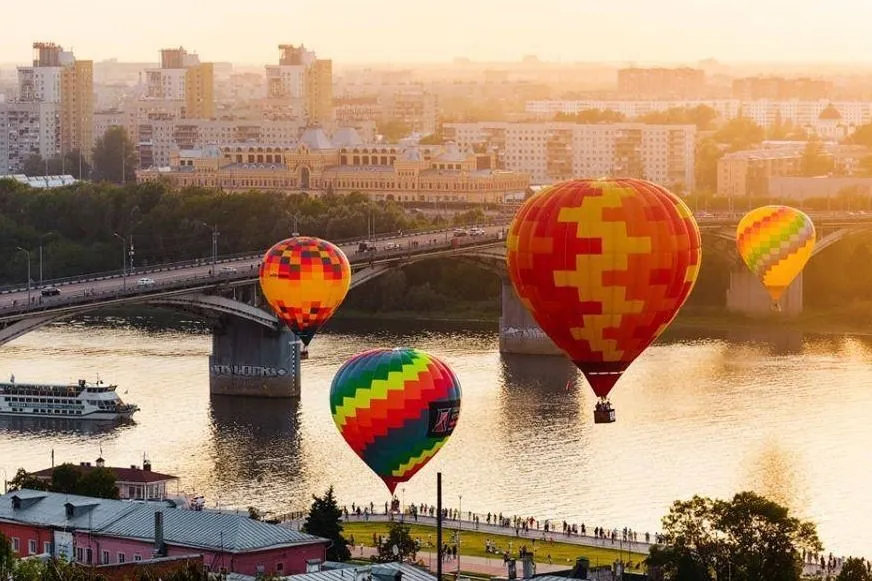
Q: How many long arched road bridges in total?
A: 1